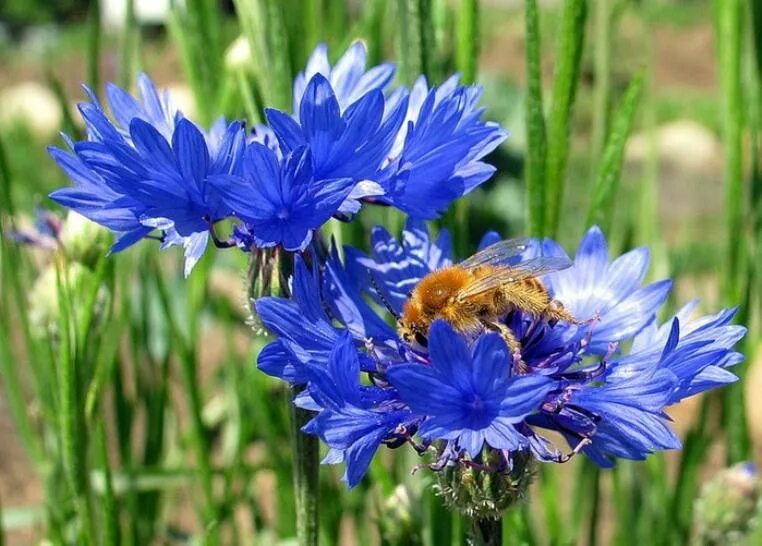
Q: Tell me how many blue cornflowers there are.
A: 2